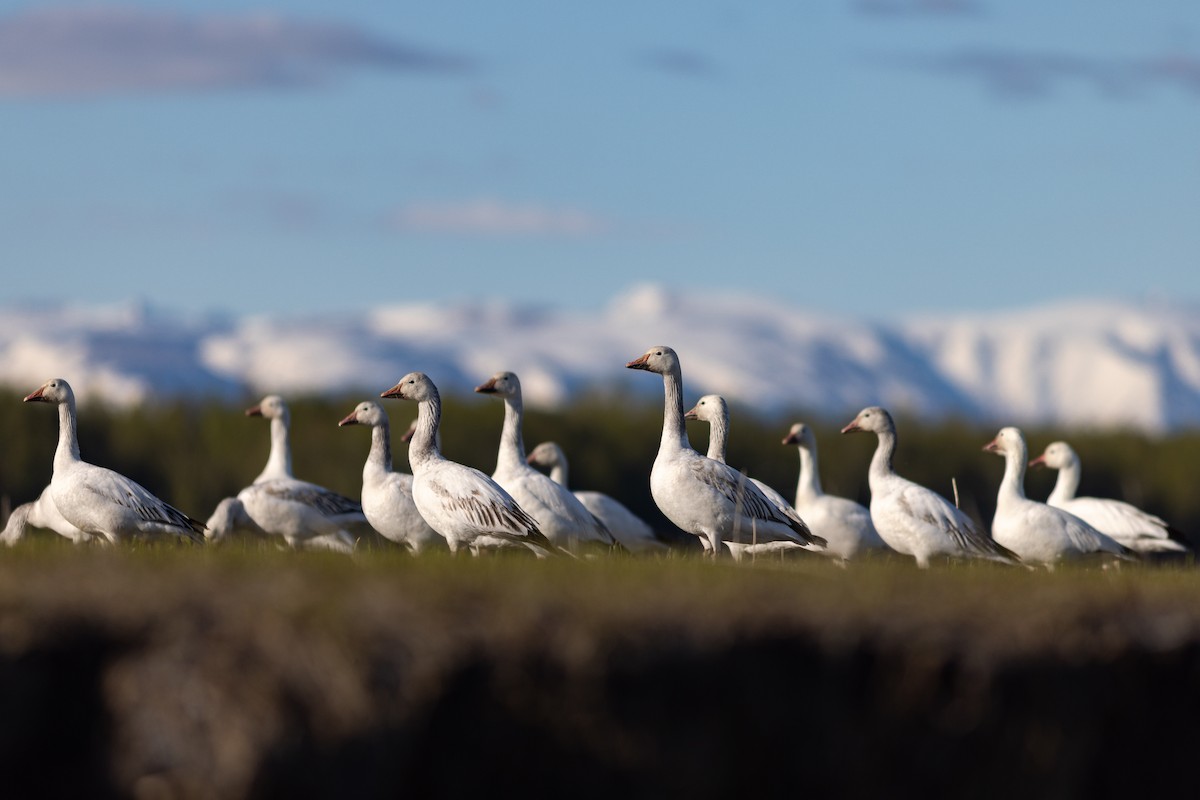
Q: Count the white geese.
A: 15